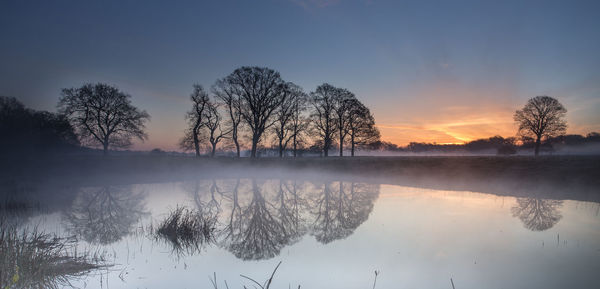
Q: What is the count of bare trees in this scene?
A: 11